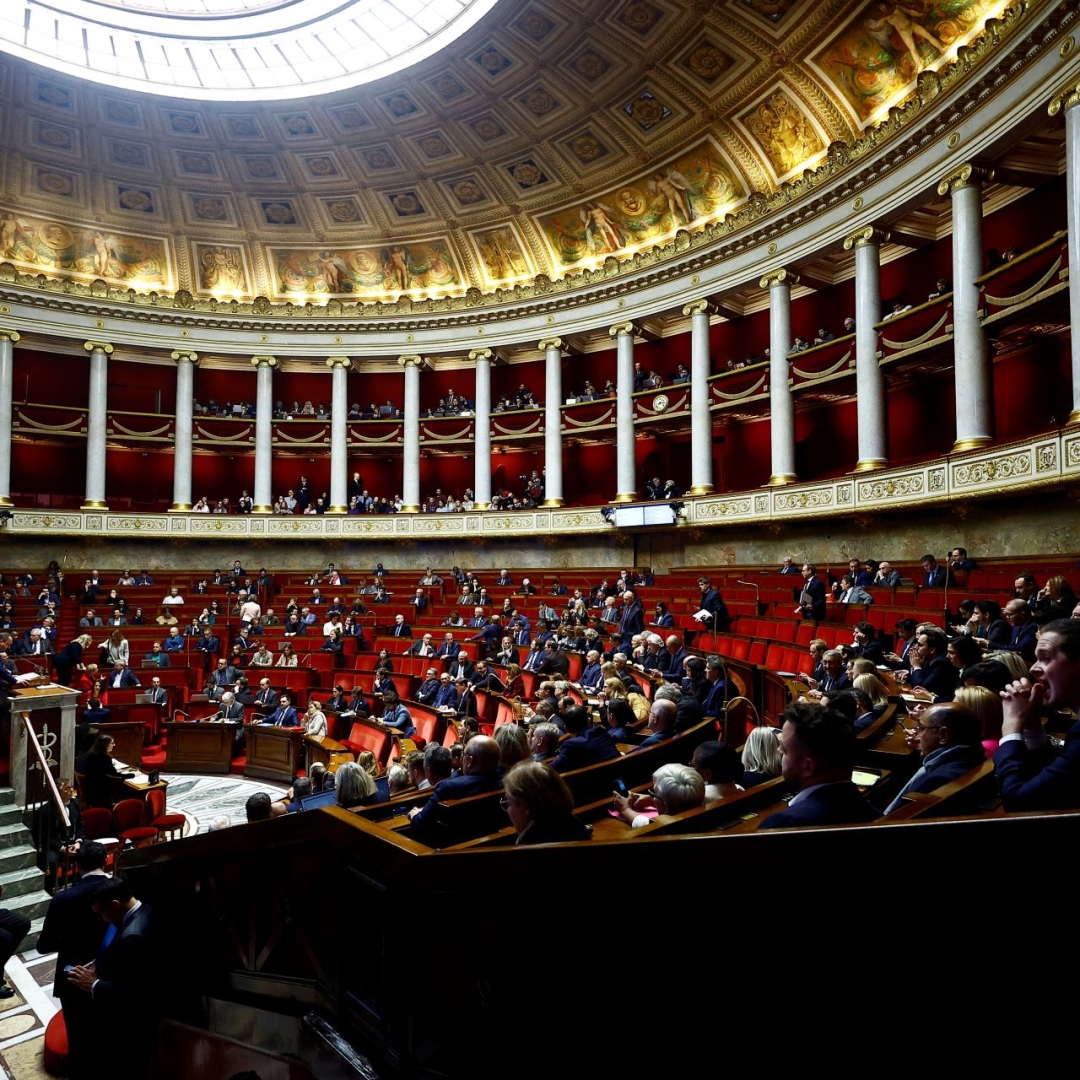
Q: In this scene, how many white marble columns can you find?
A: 14